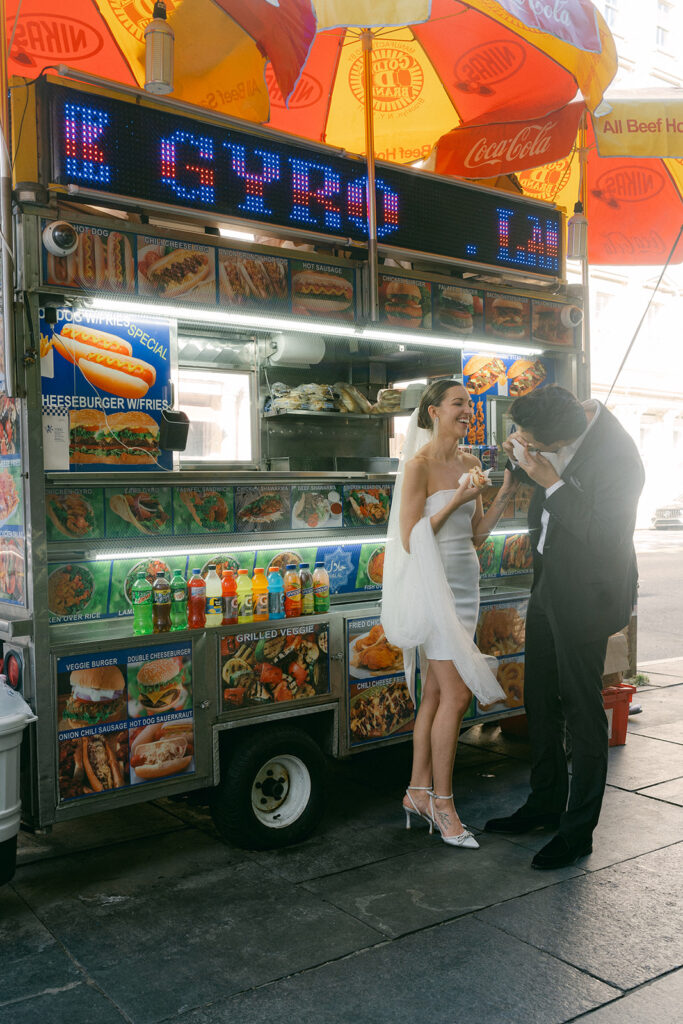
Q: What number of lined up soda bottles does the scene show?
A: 12